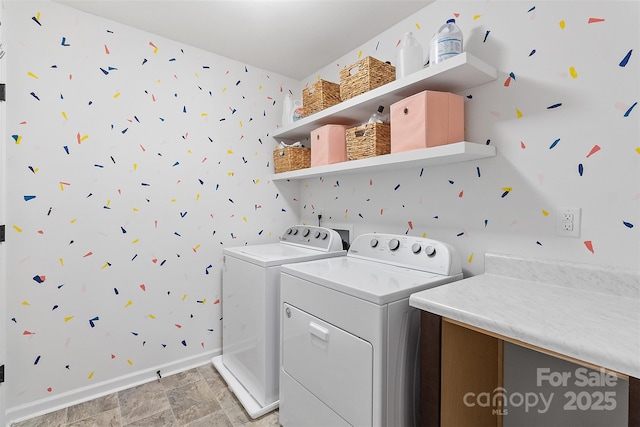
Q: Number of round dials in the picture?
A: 9